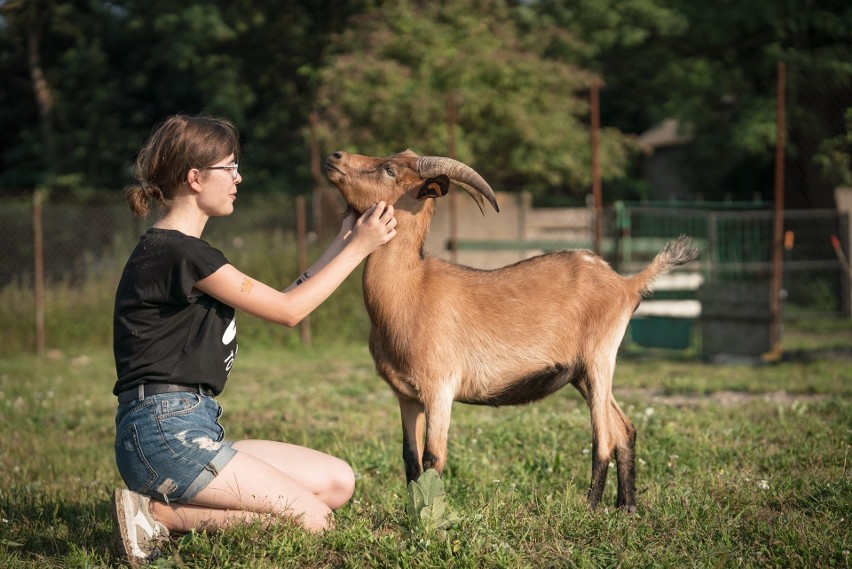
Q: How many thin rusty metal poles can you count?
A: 6